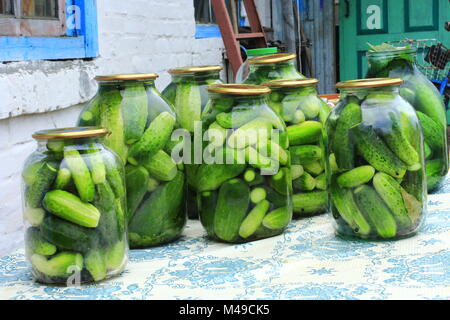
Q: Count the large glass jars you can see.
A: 8